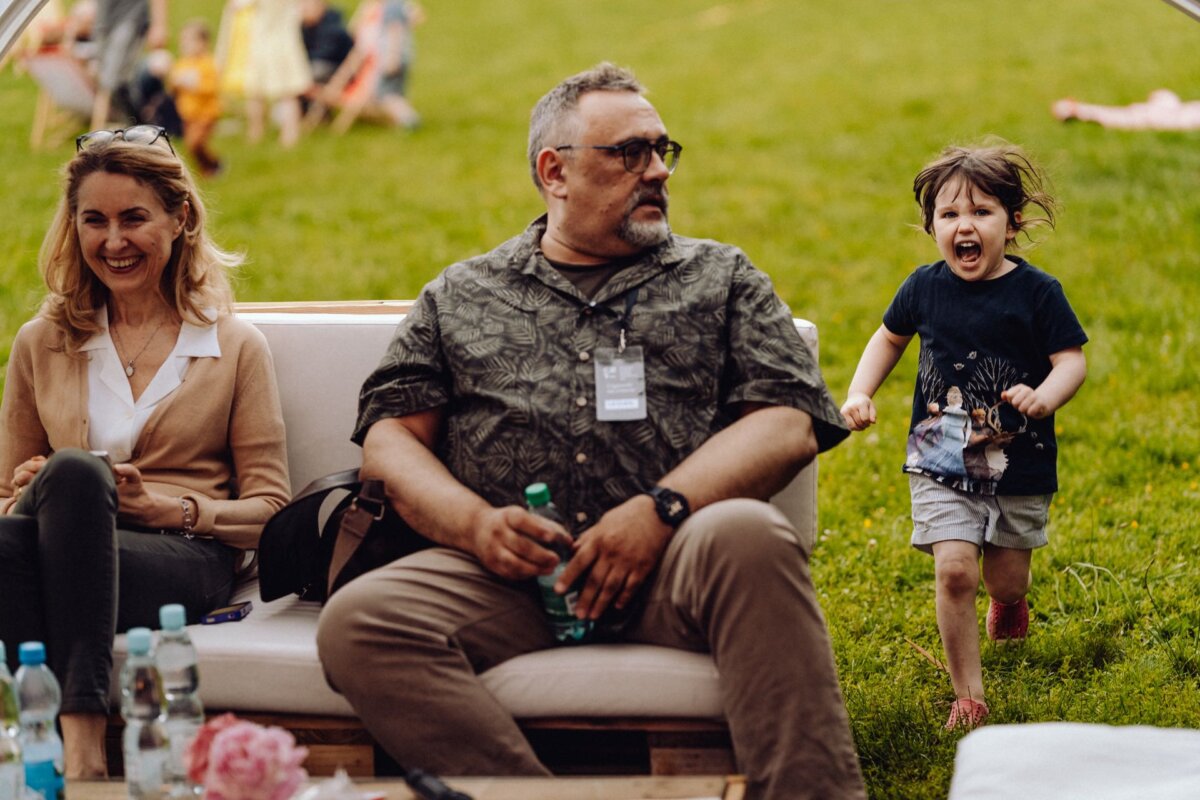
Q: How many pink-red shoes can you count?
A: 2